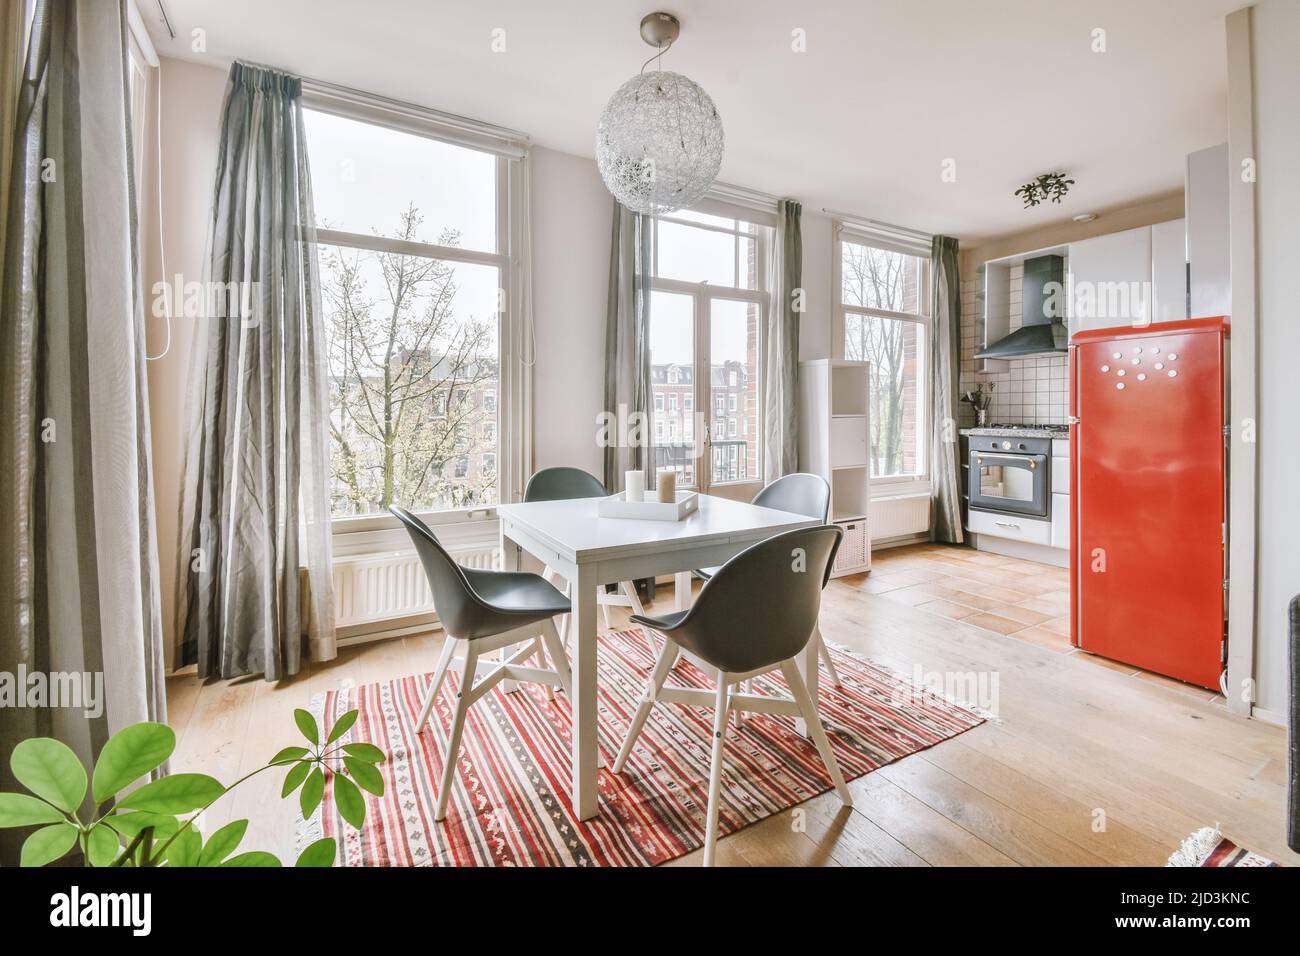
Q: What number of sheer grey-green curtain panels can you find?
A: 5